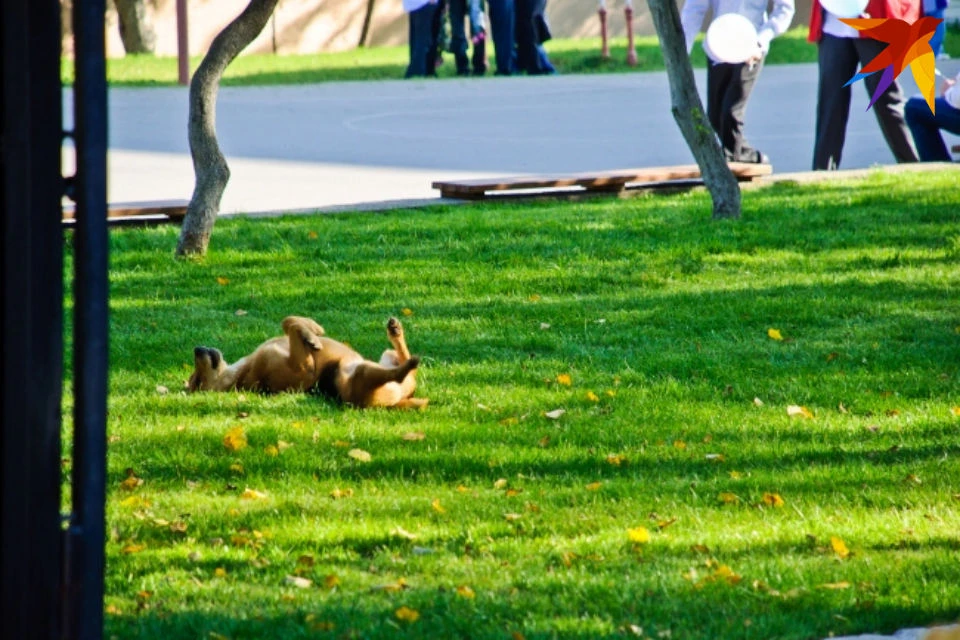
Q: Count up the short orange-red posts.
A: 2